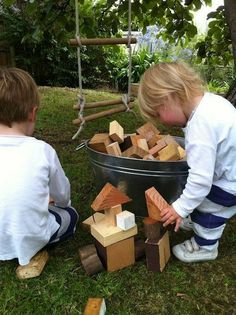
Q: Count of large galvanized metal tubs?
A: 1